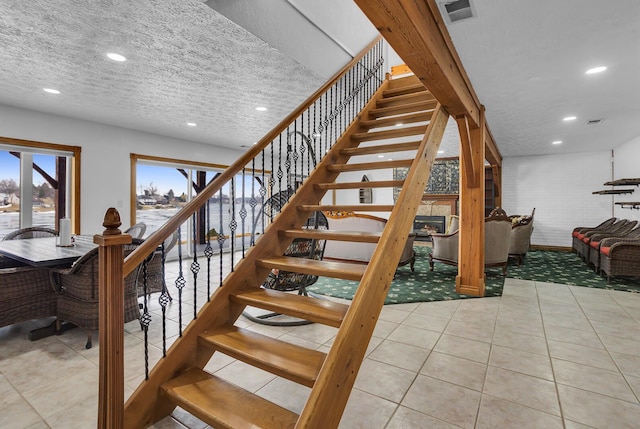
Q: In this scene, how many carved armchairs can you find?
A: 2